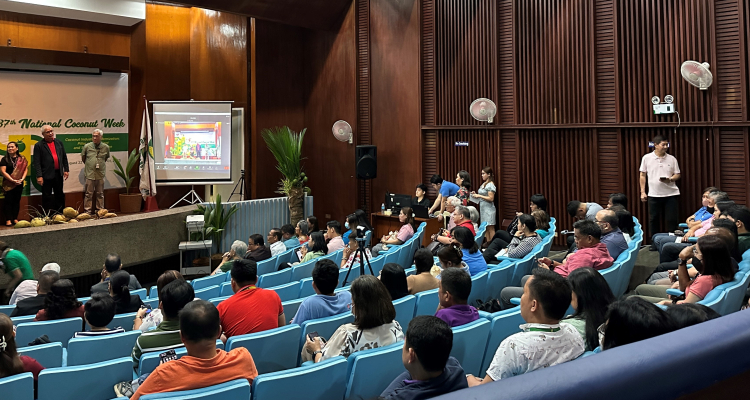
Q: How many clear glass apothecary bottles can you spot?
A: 0